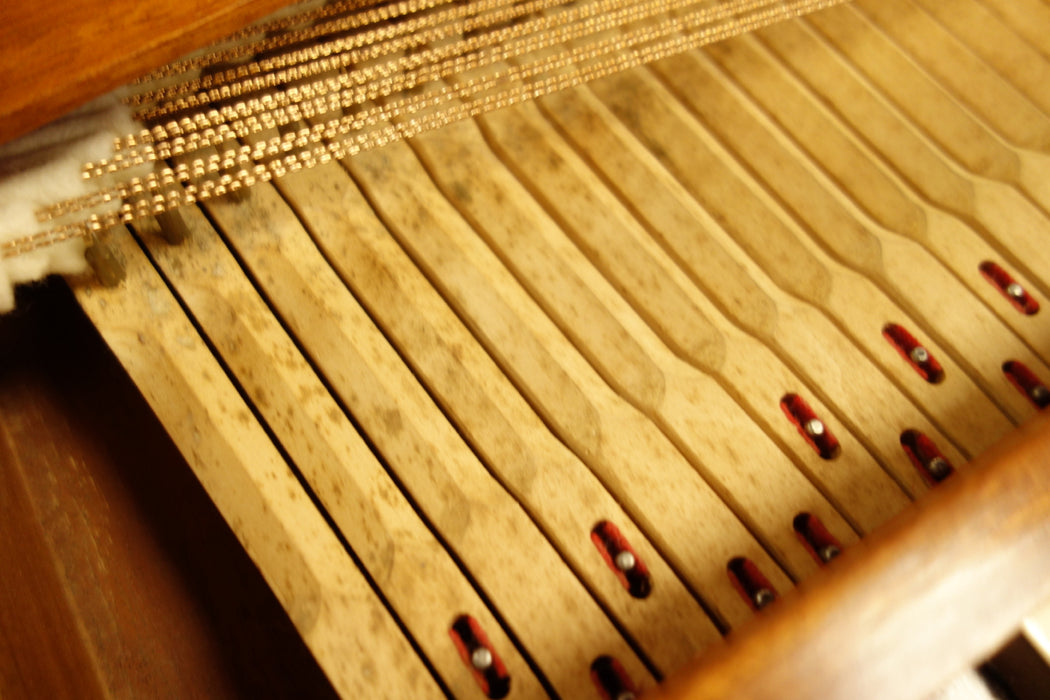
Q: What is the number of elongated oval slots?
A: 10